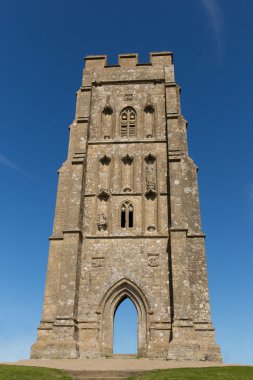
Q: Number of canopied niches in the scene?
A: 7